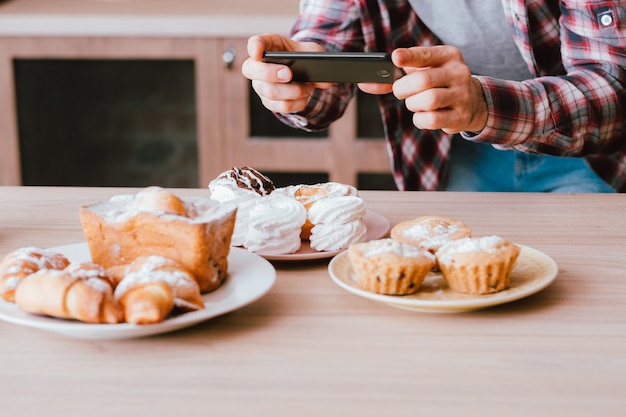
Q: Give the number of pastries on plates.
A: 12